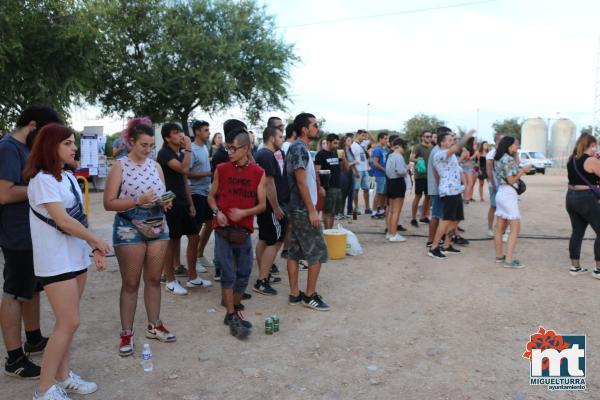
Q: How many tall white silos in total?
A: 2